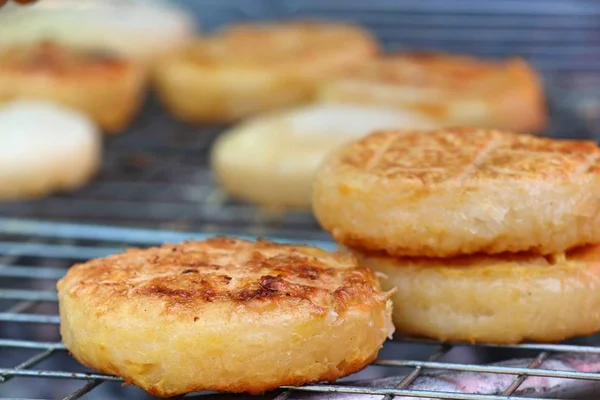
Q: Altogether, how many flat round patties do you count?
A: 9